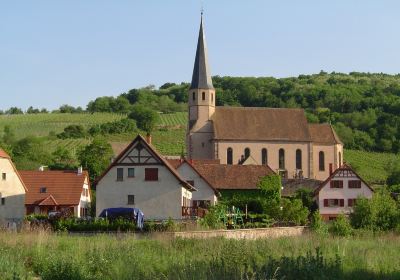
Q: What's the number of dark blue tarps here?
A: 1